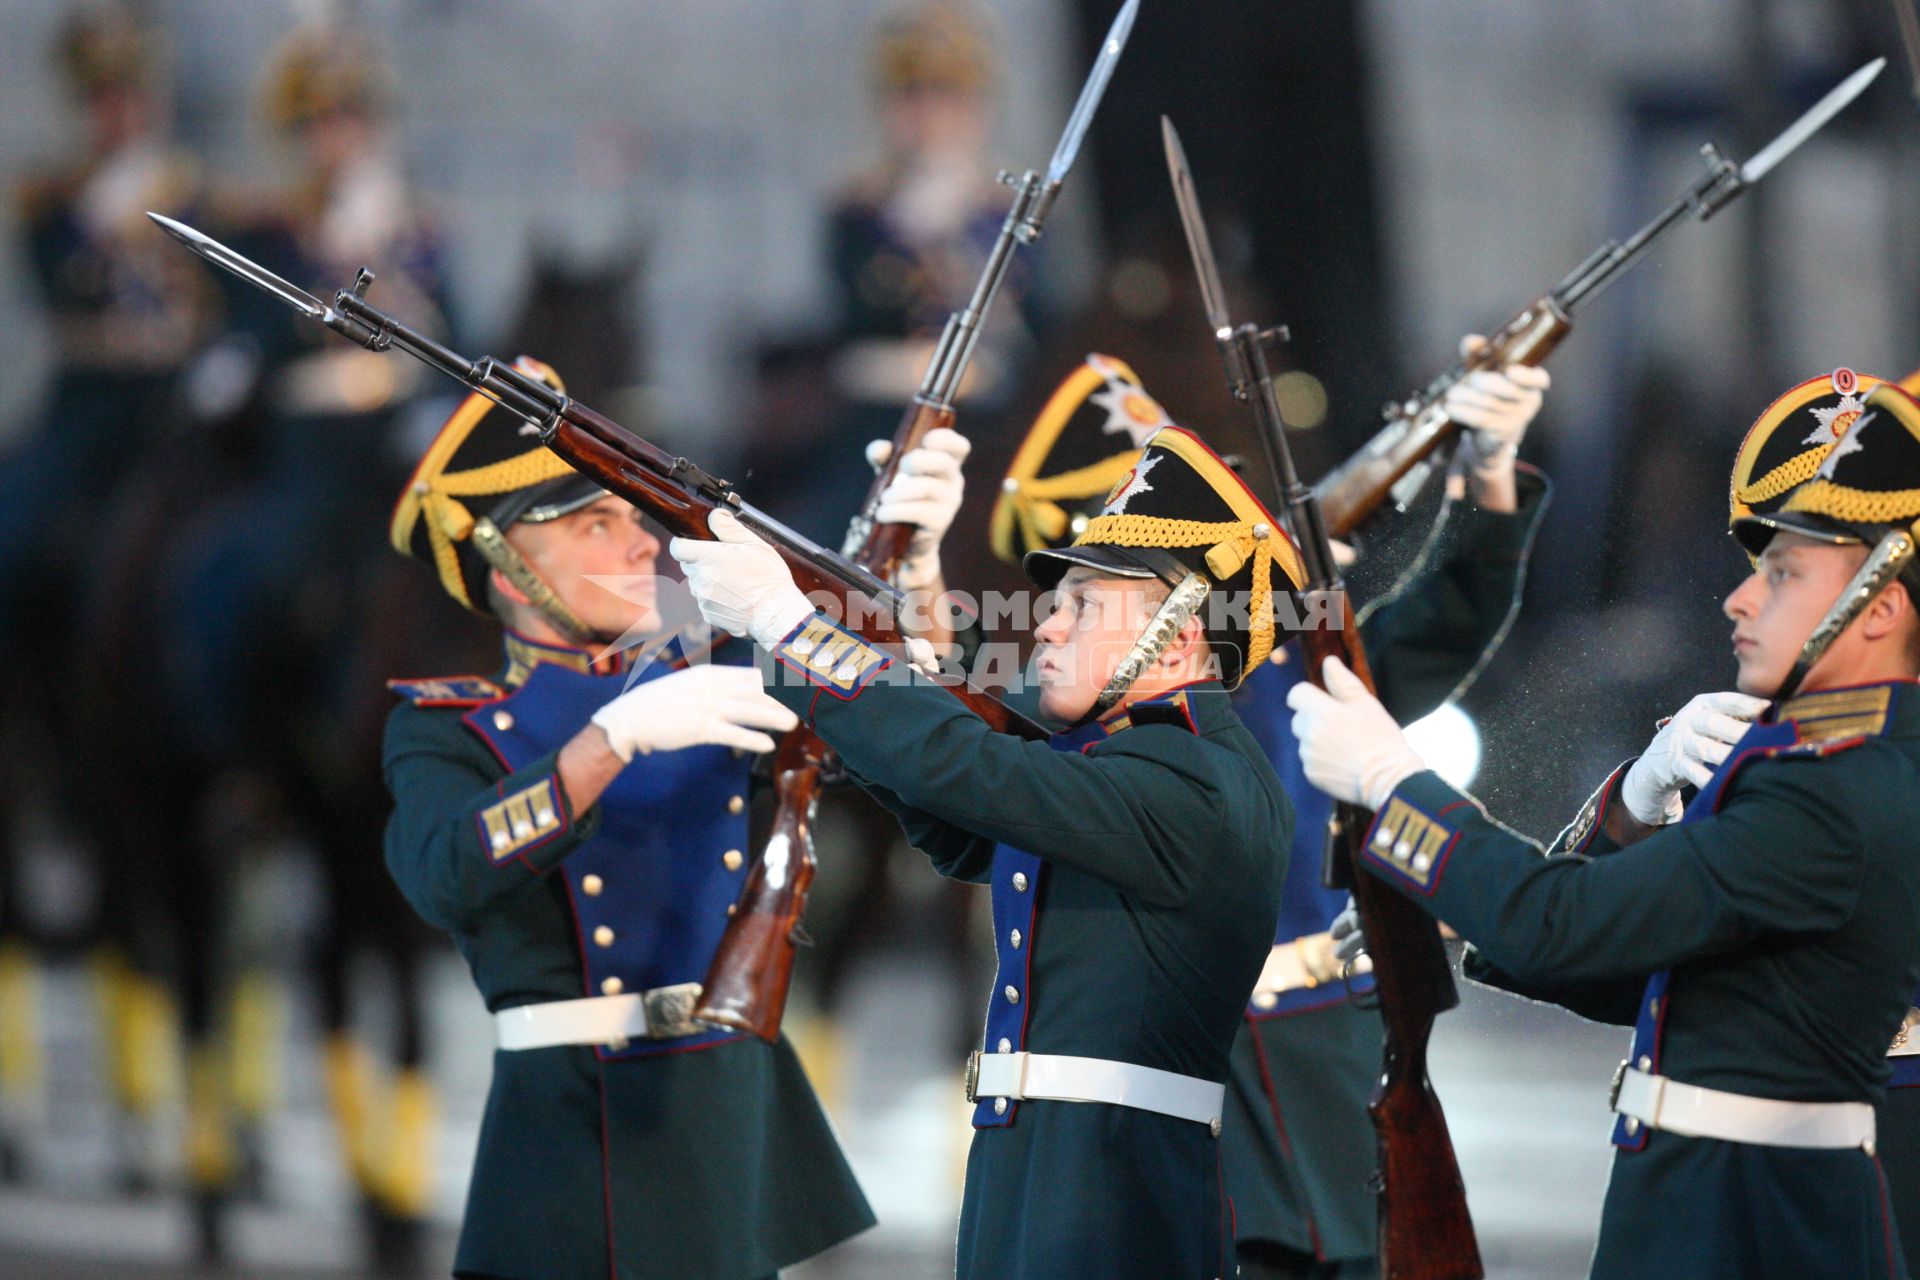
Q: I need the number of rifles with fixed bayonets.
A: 4